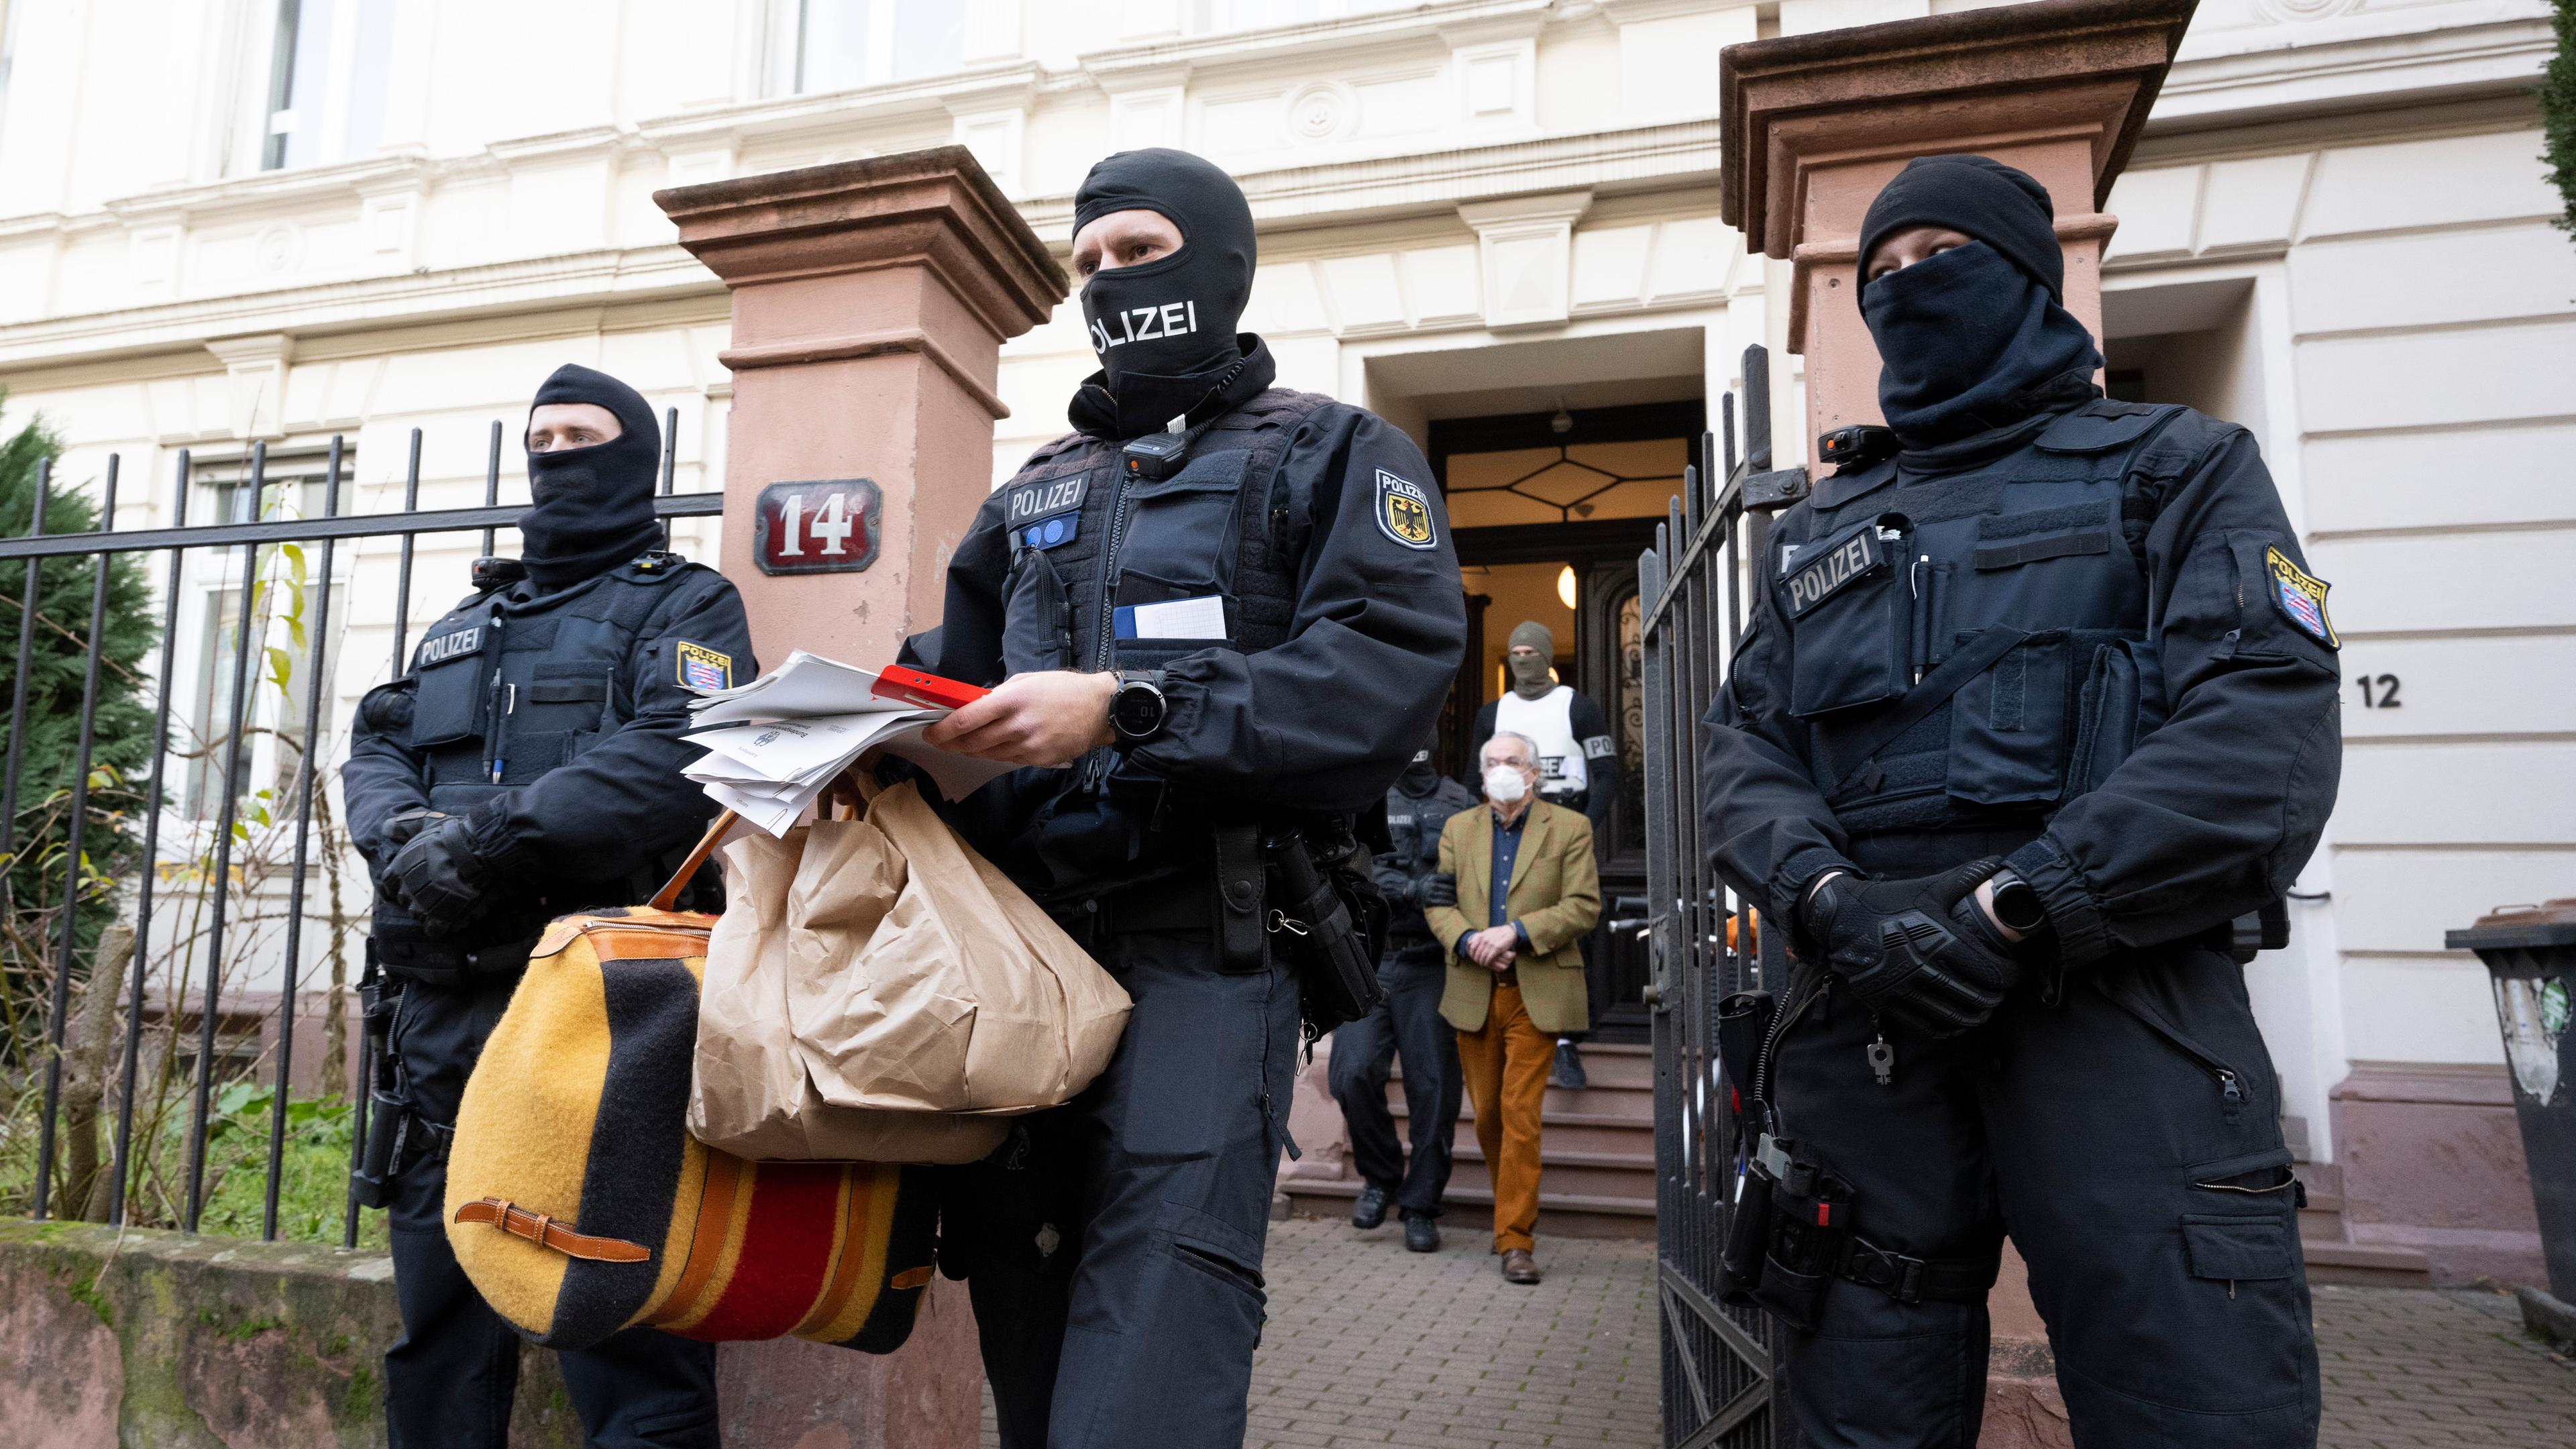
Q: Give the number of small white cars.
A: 0